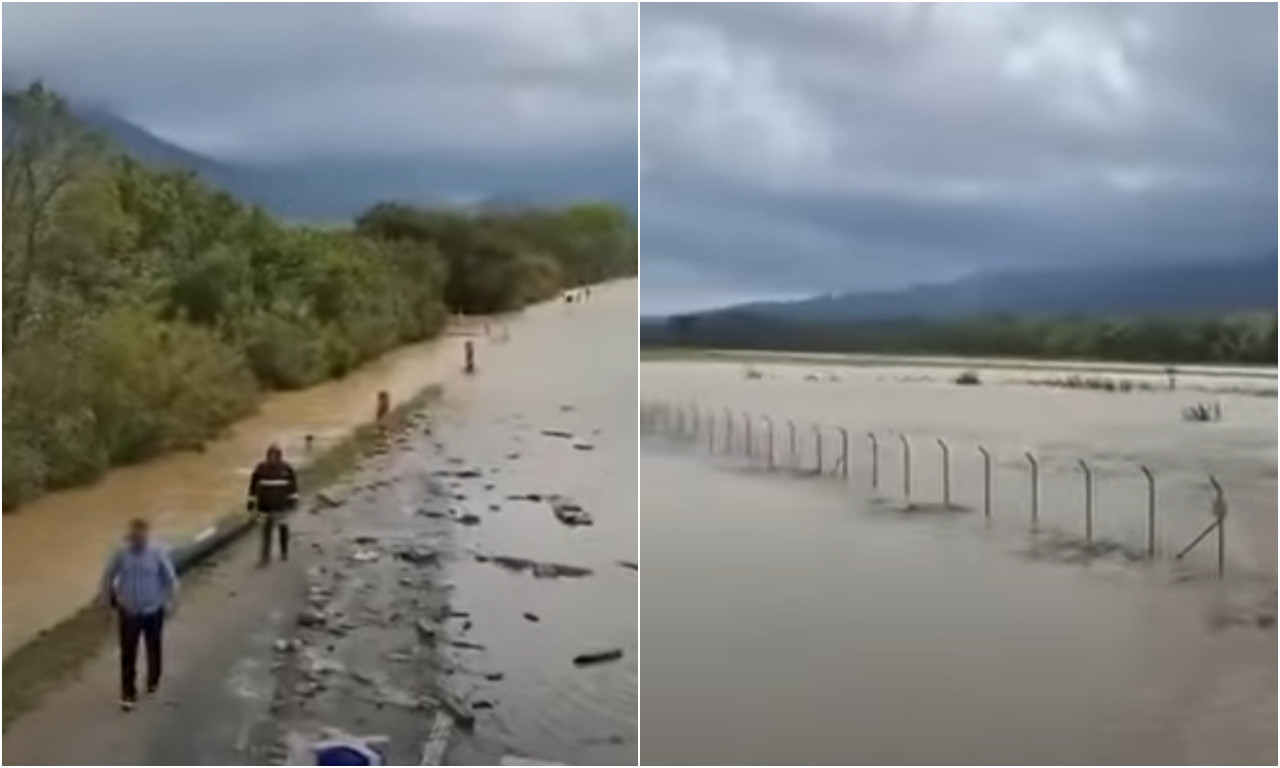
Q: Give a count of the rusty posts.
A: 2